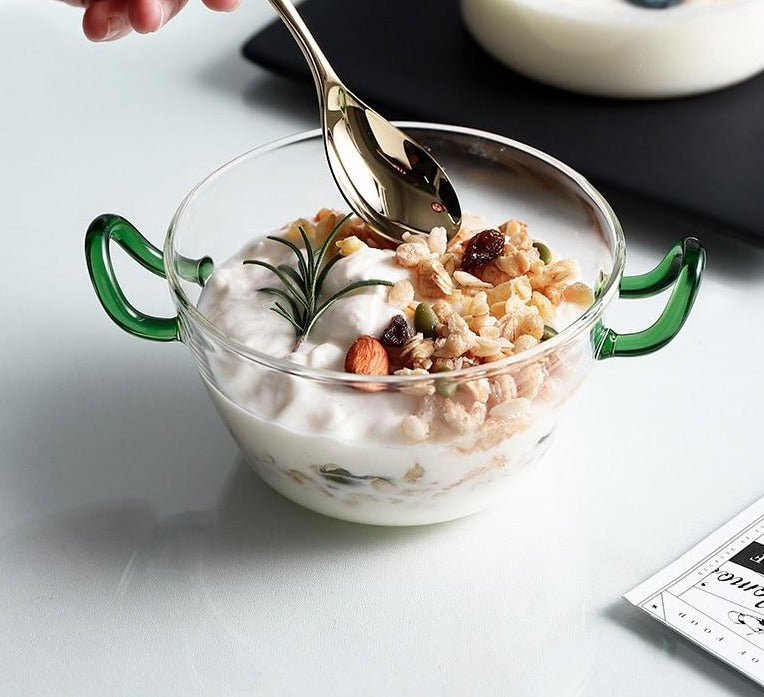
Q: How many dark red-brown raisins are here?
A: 2